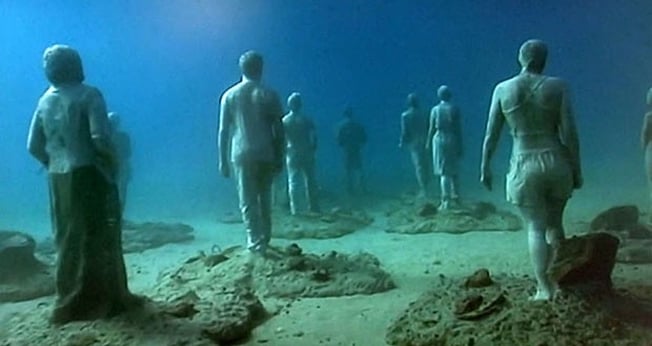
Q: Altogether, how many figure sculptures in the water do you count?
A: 9